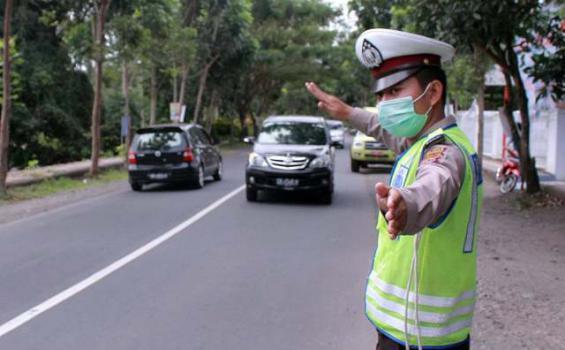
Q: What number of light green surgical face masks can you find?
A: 1